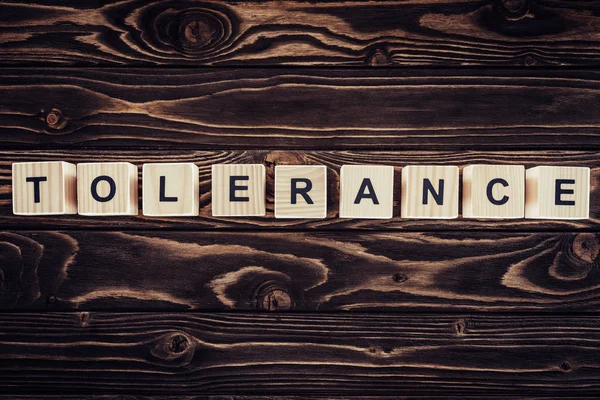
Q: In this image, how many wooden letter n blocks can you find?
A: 1